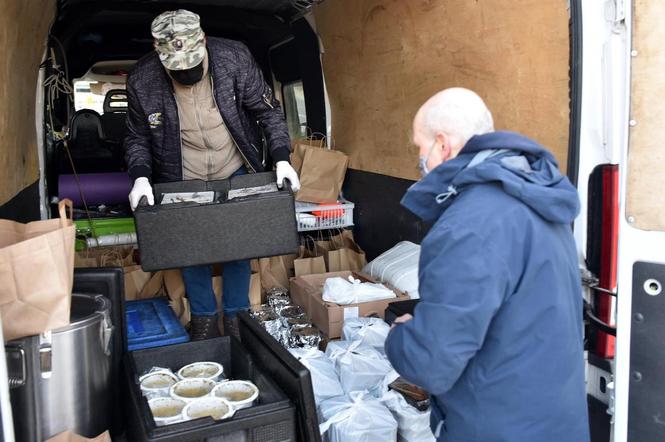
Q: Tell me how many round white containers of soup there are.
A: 6